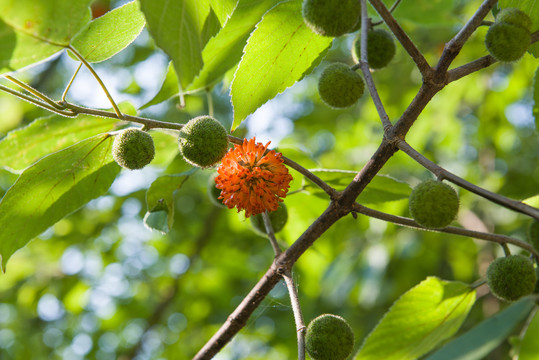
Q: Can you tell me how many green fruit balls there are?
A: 13